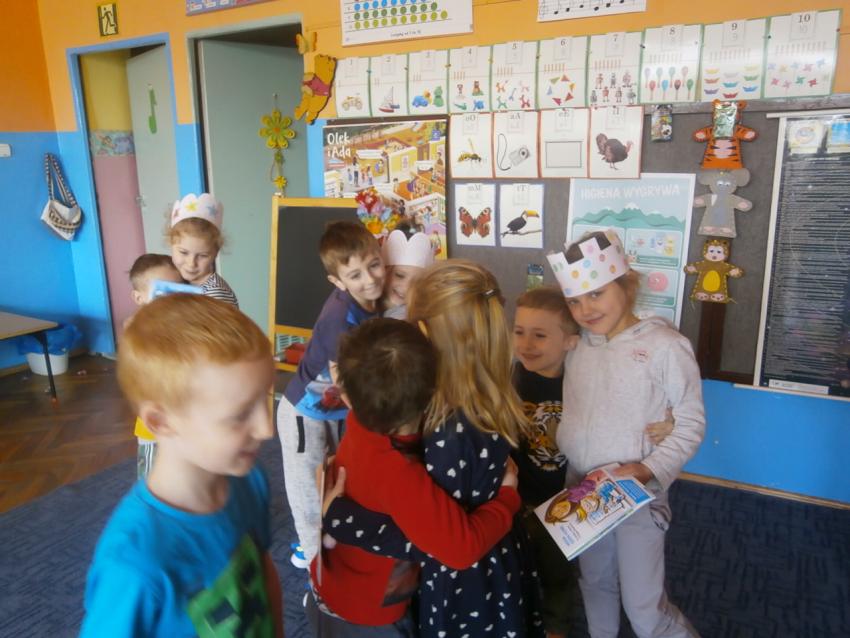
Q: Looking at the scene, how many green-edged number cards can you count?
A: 10